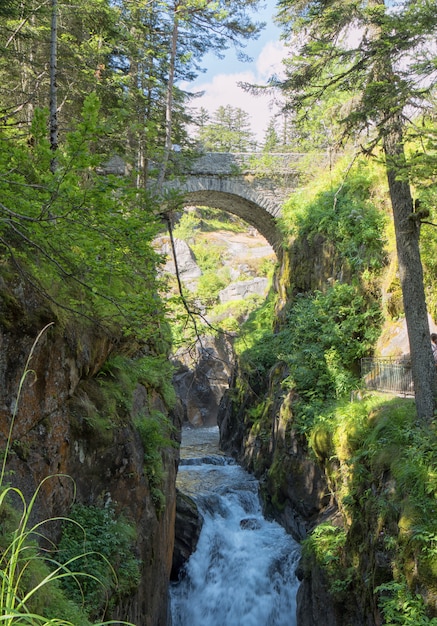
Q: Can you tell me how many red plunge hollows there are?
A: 0